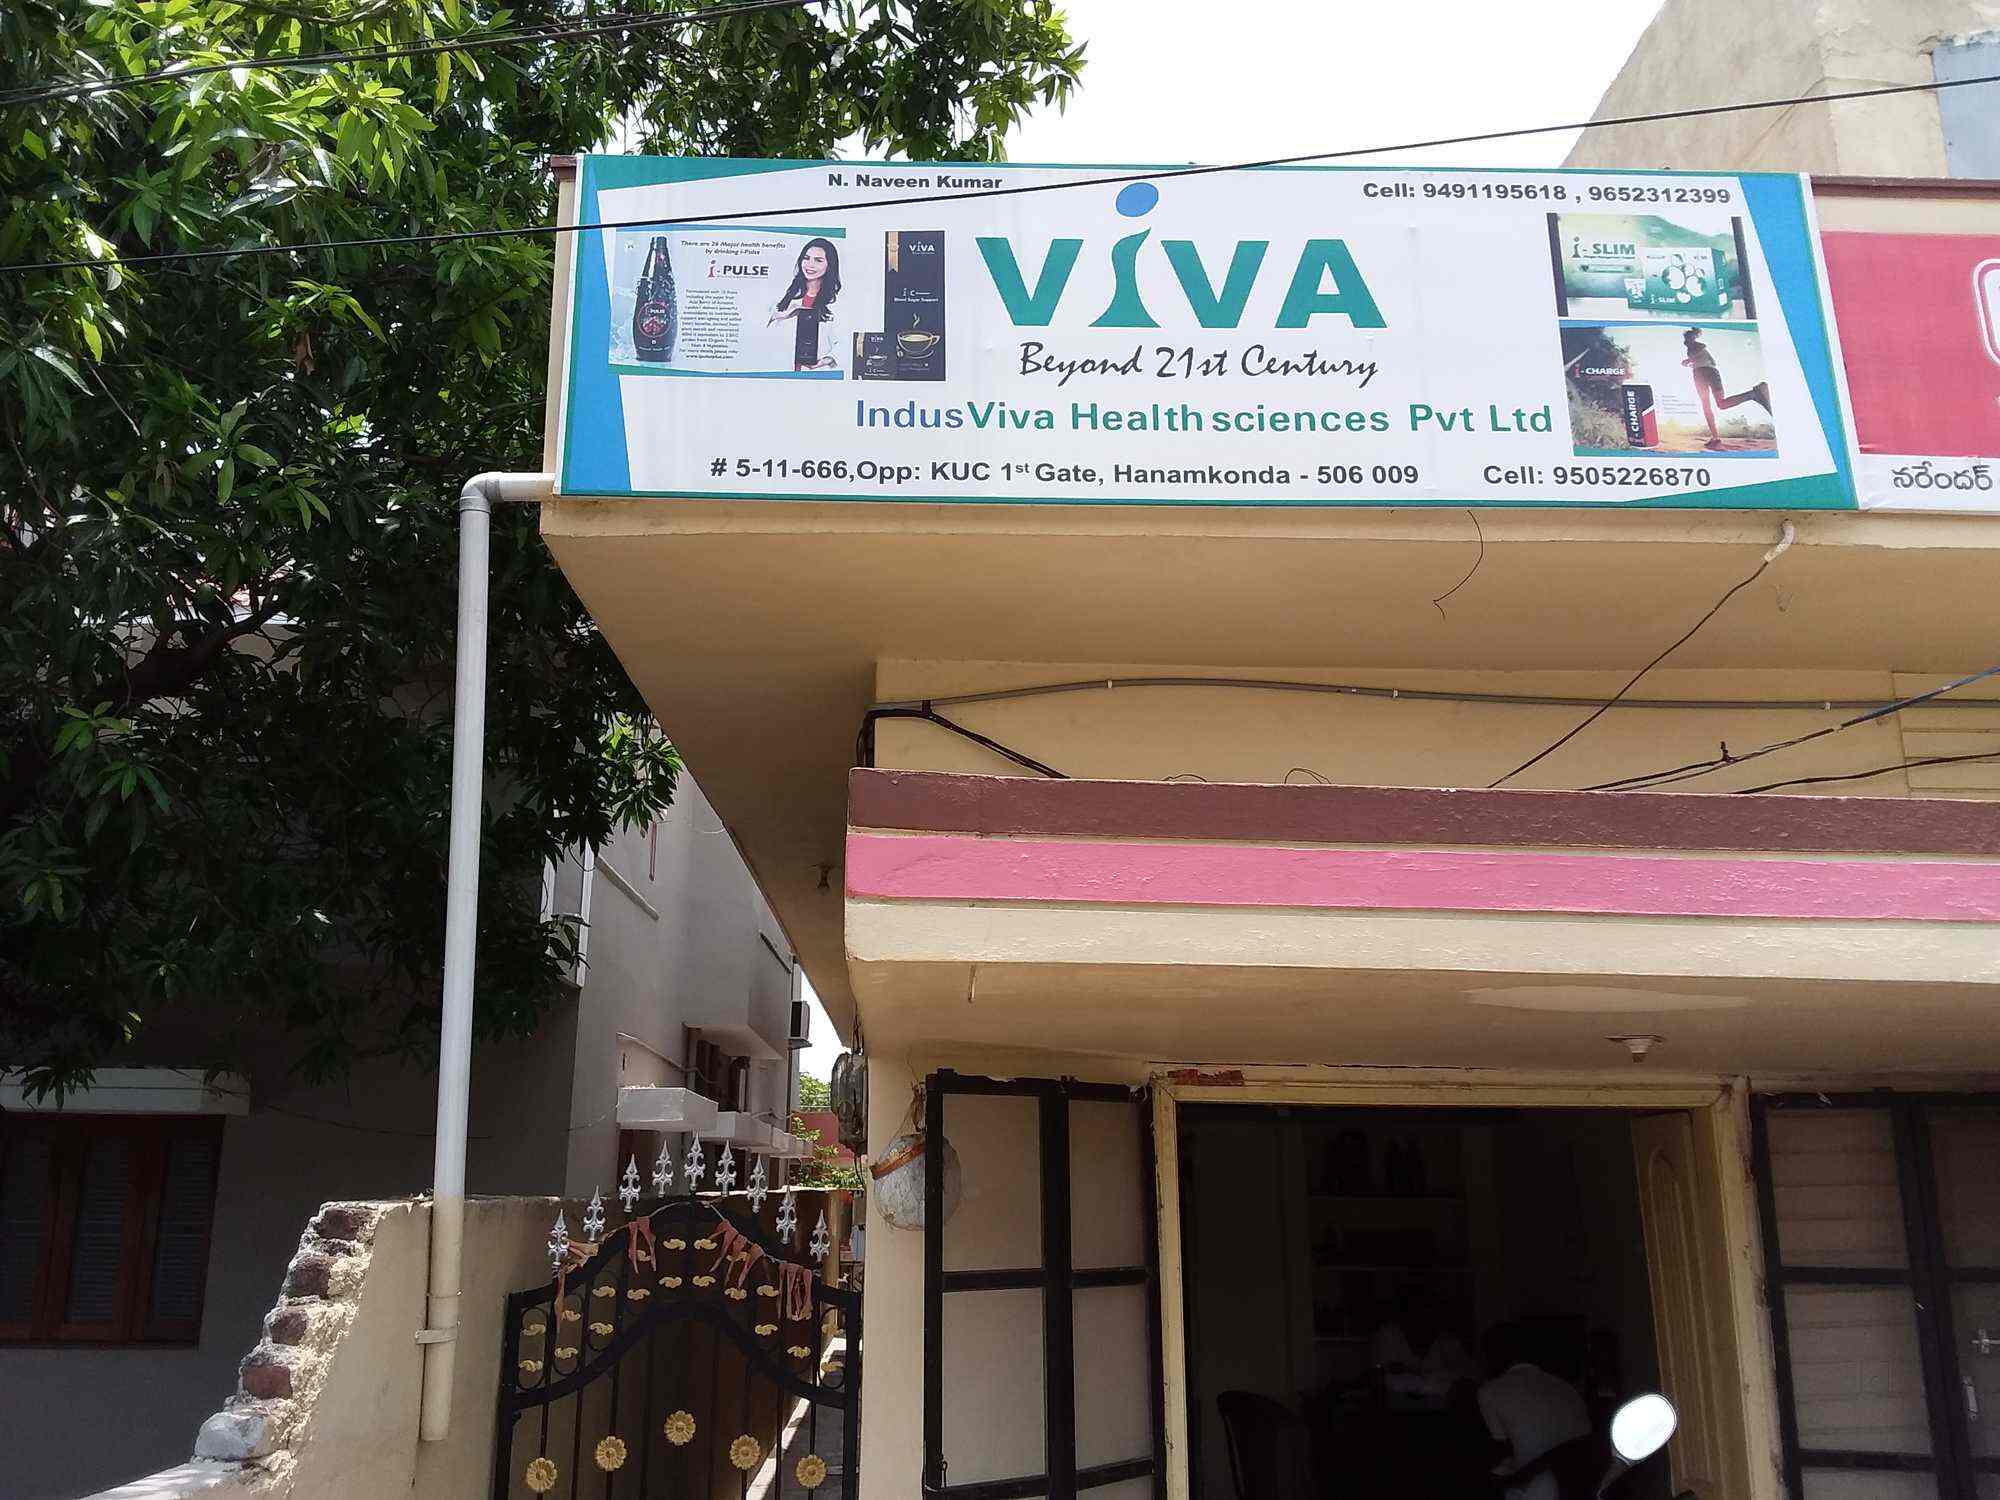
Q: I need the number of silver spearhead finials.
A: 9